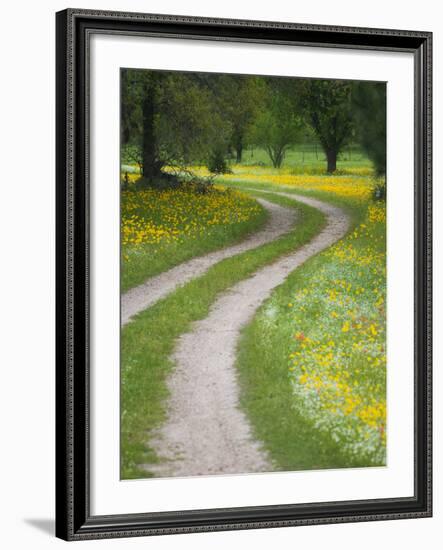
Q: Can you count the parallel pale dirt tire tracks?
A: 2